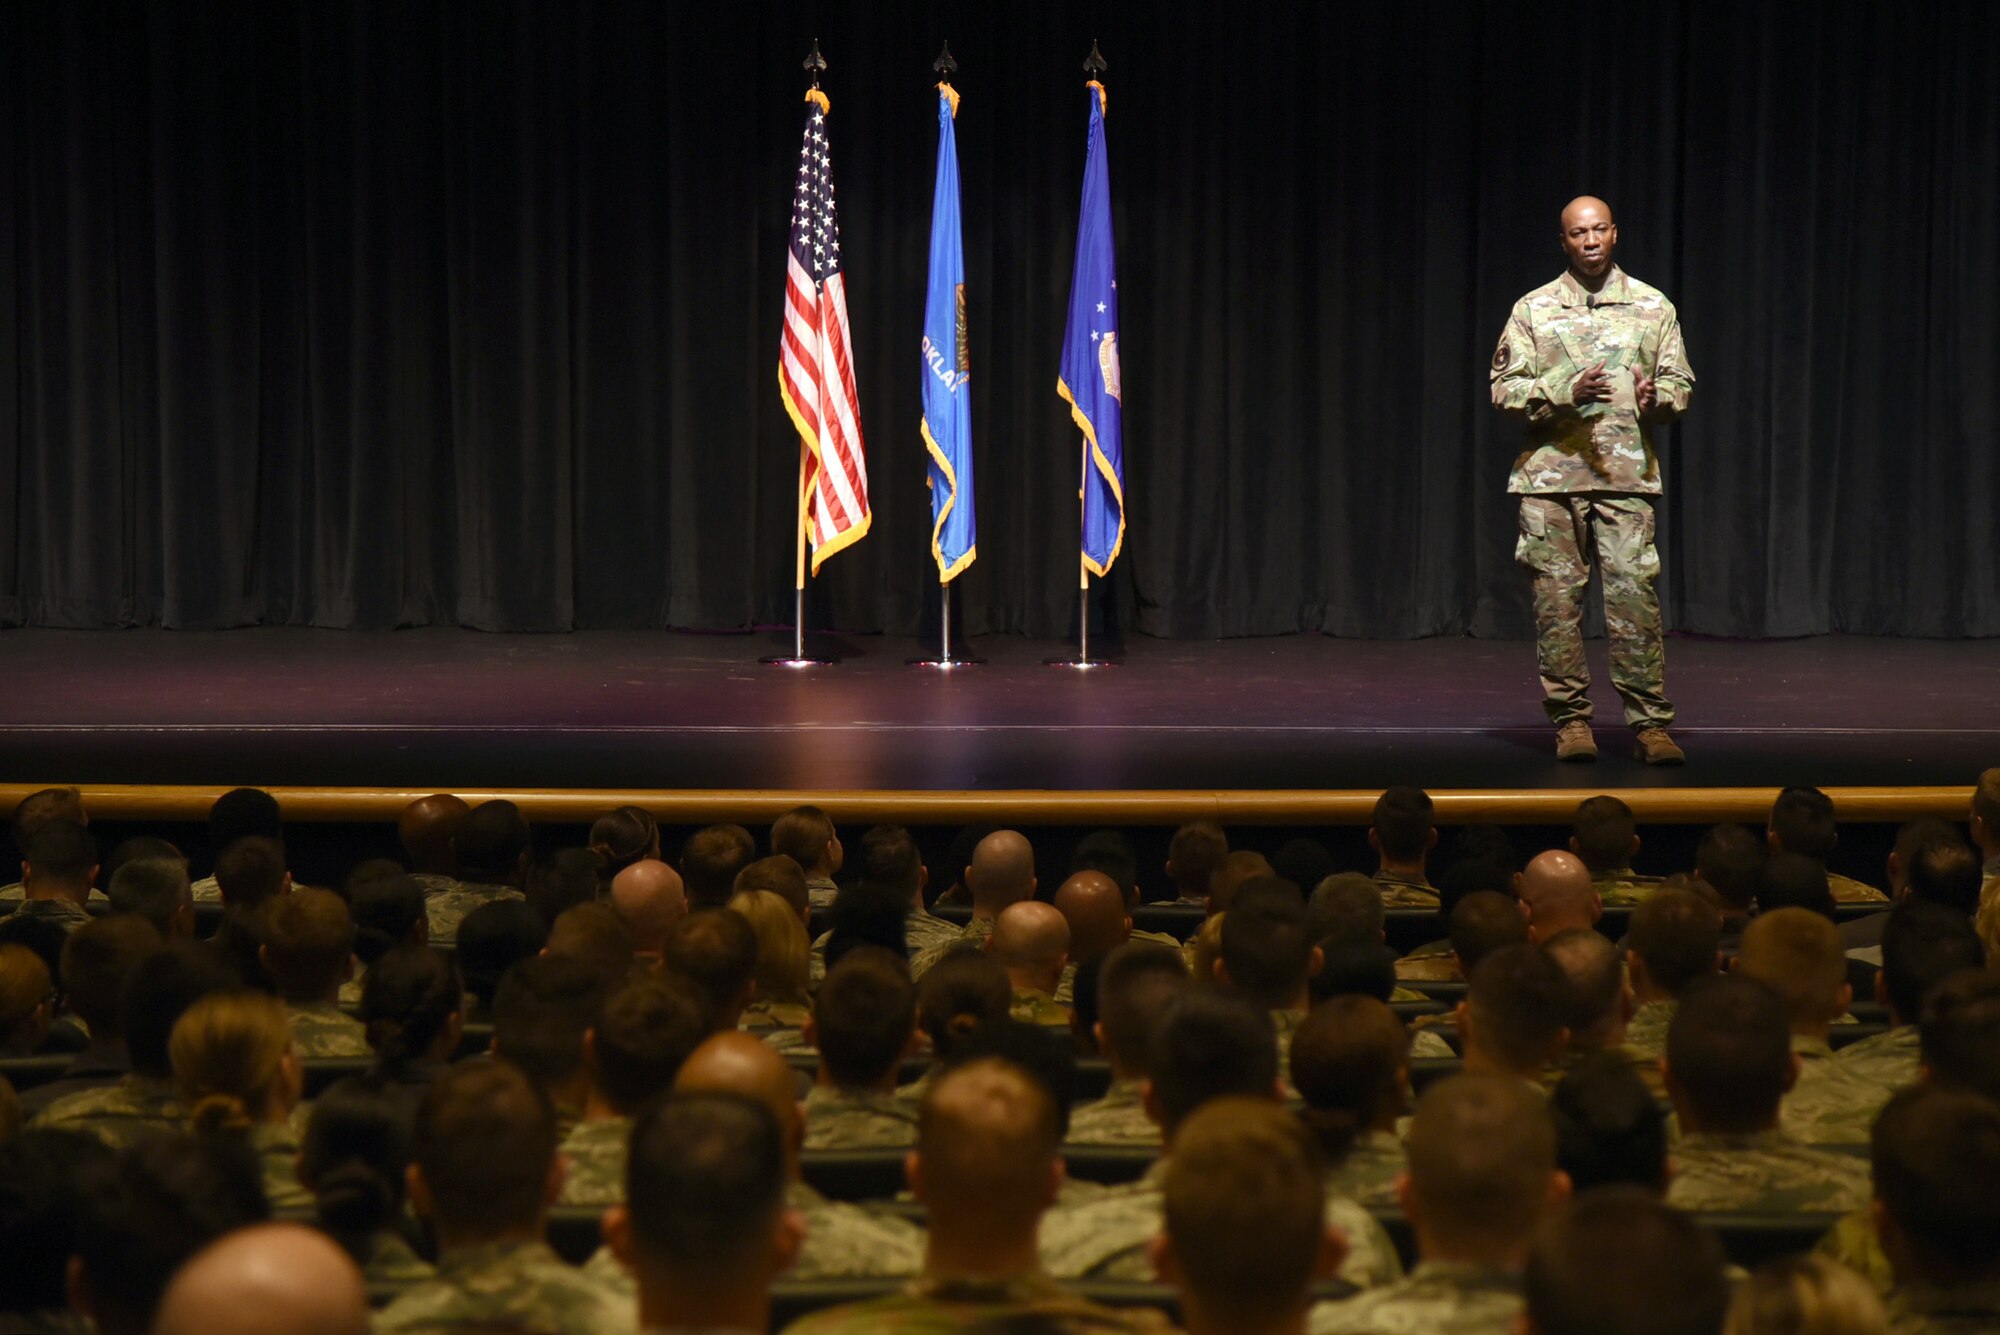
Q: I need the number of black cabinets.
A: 0